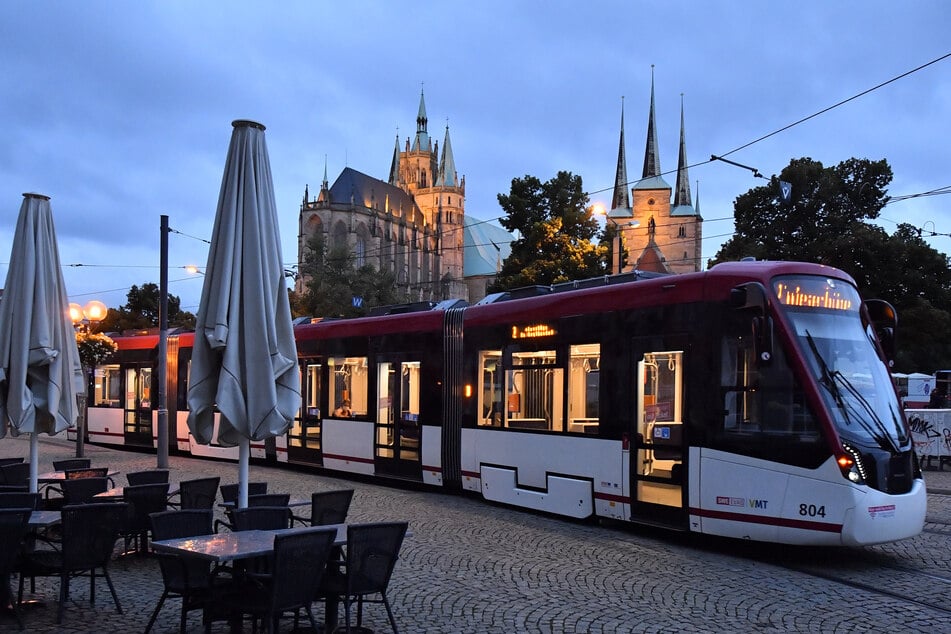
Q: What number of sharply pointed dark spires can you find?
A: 3